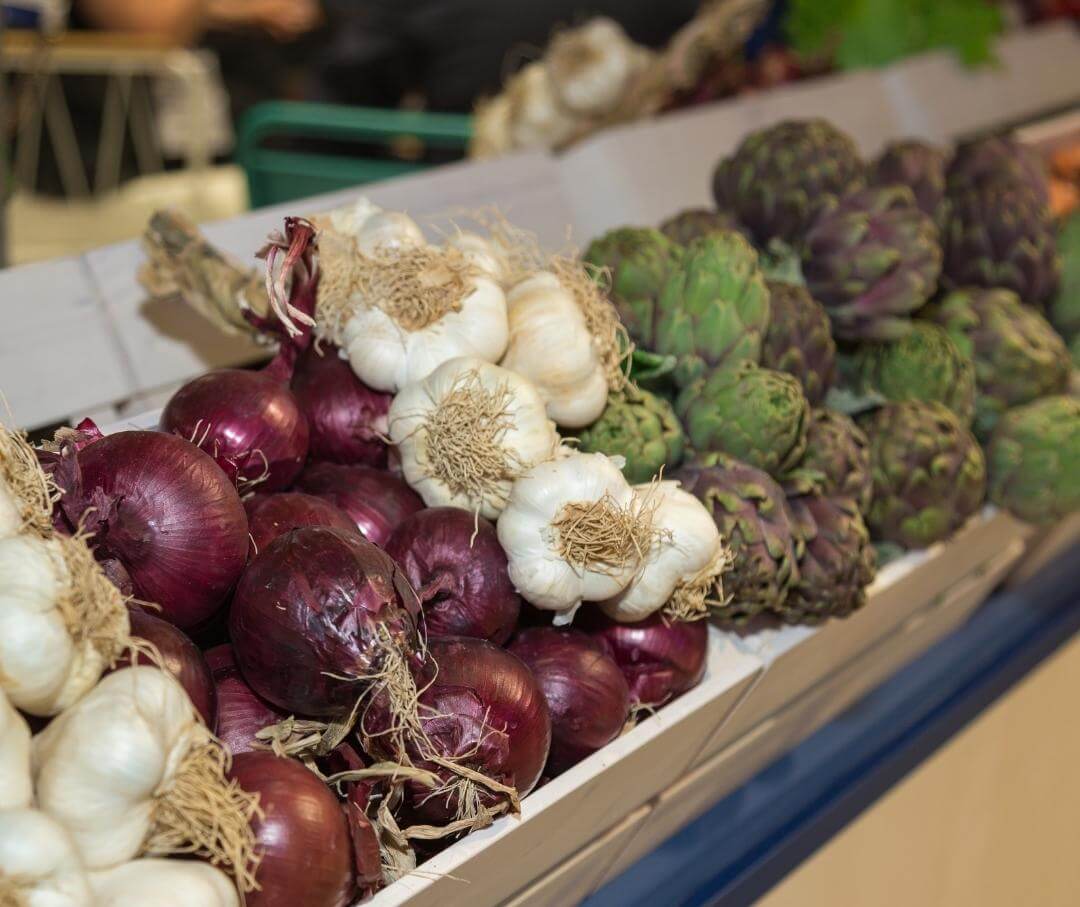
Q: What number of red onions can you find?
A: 13